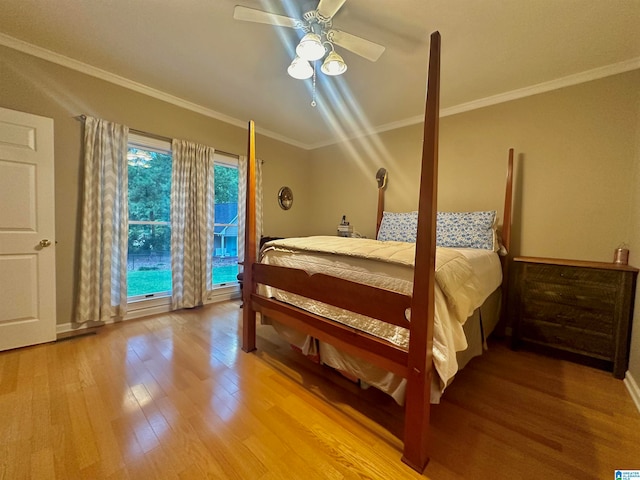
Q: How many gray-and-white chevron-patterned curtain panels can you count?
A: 3